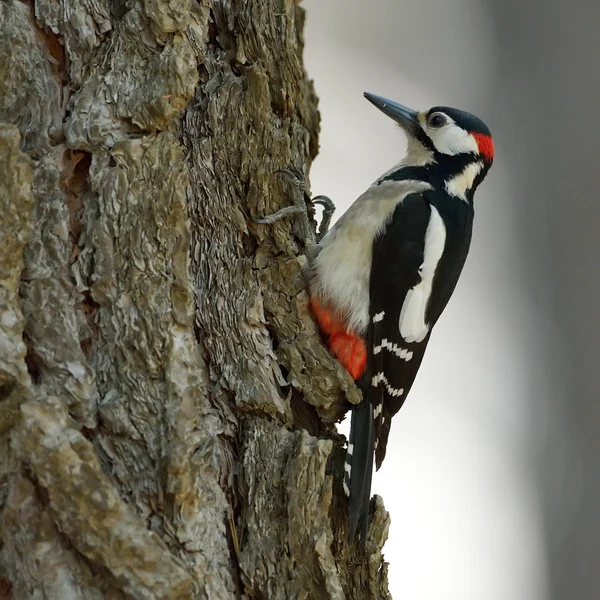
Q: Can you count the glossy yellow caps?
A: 0